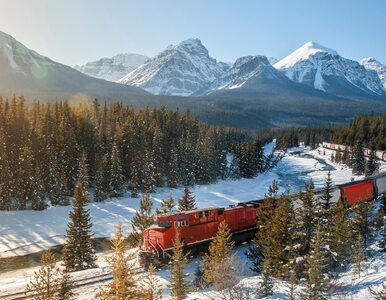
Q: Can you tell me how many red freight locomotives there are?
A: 1